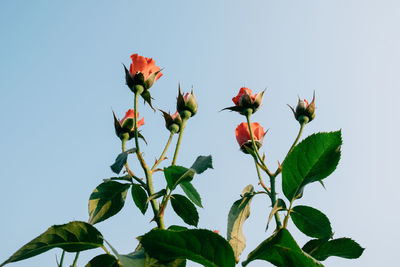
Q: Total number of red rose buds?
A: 7